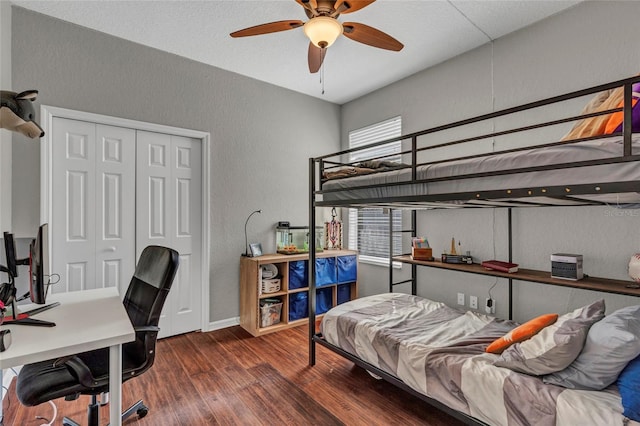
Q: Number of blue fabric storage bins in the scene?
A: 6